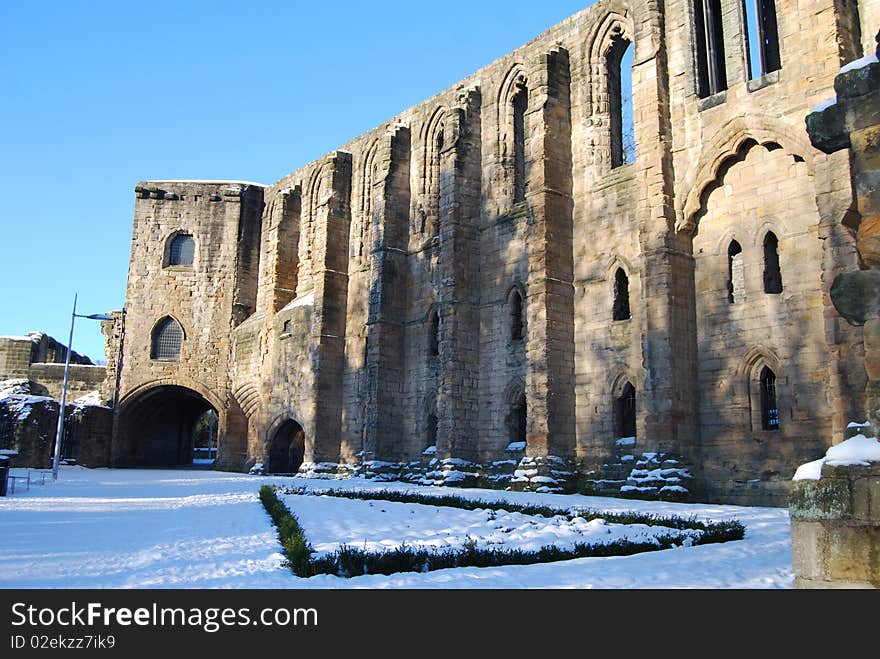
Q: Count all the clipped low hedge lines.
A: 3